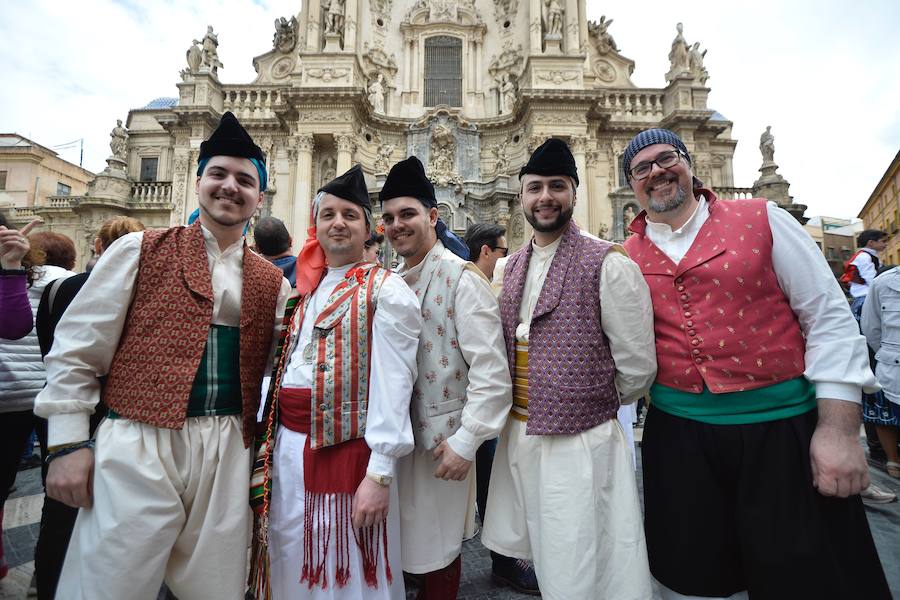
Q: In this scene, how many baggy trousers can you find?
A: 5